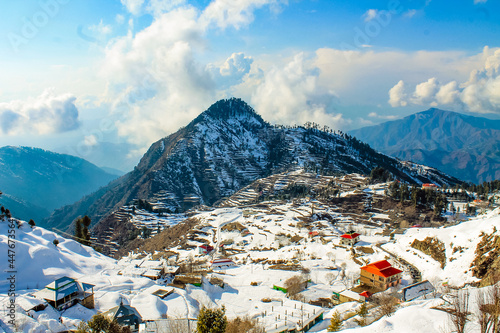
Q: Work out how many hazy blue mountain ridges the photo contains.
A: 2